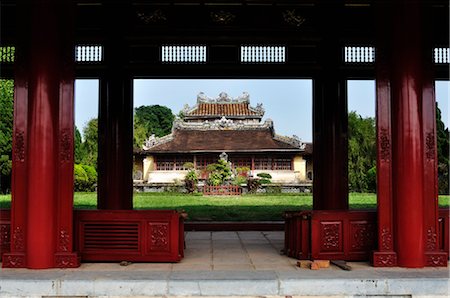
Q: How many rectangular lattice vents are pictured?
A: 6